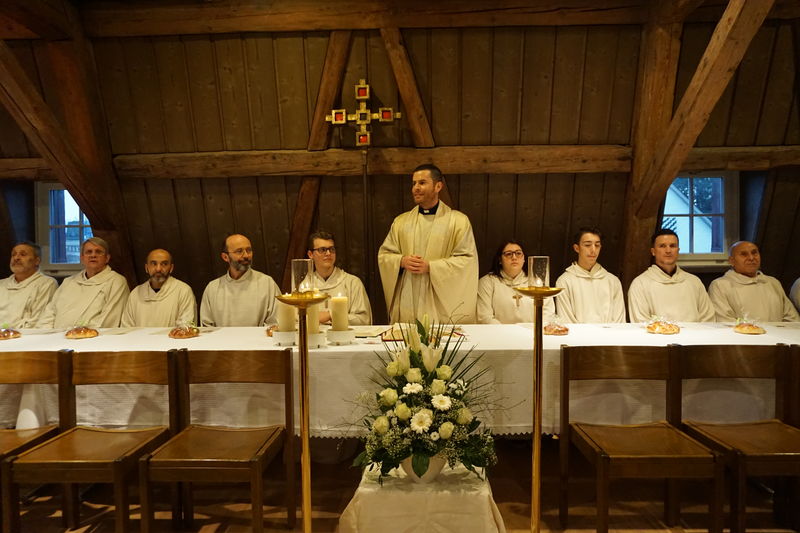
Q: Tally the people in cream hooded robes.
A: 9